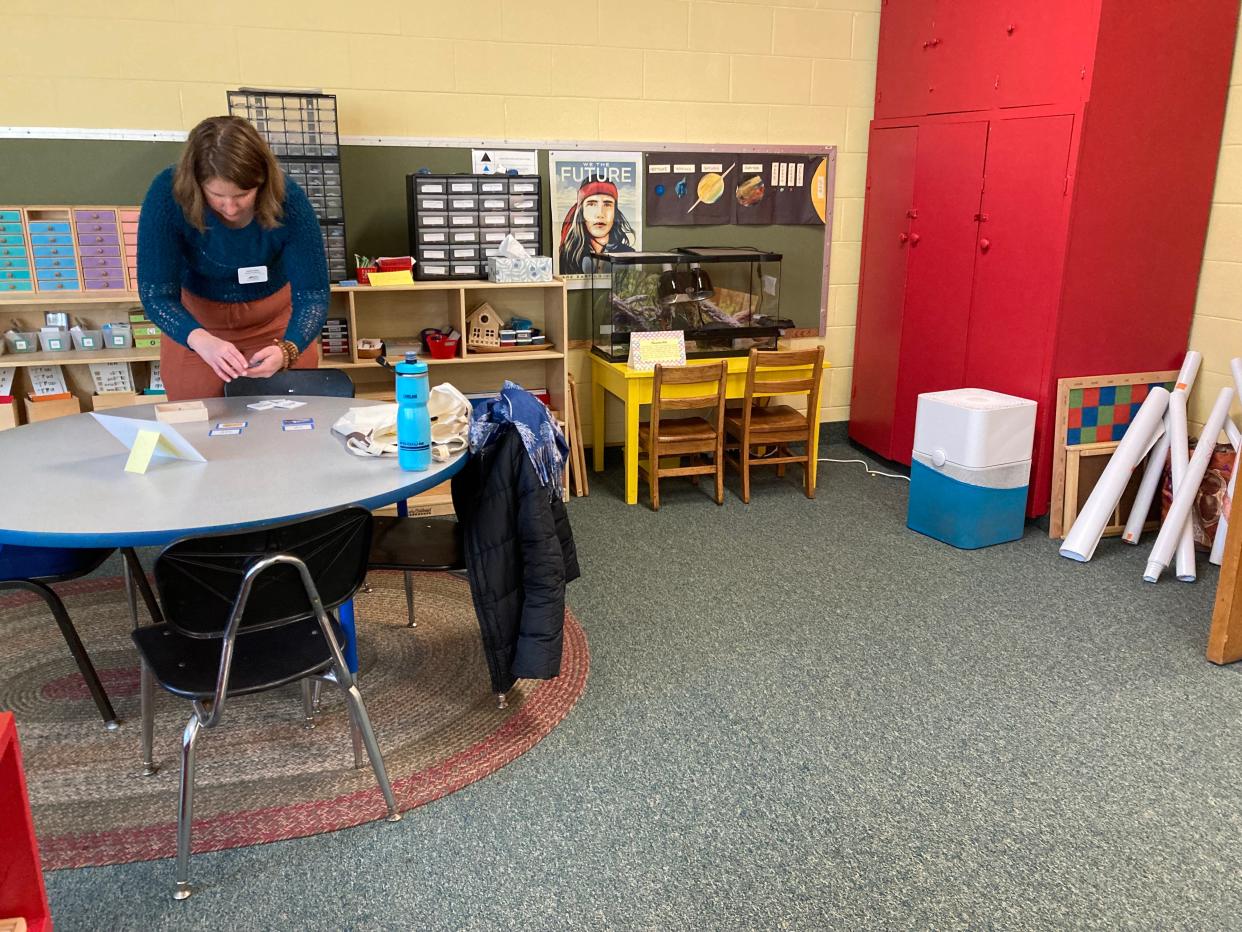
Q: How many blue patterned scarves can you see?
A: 1